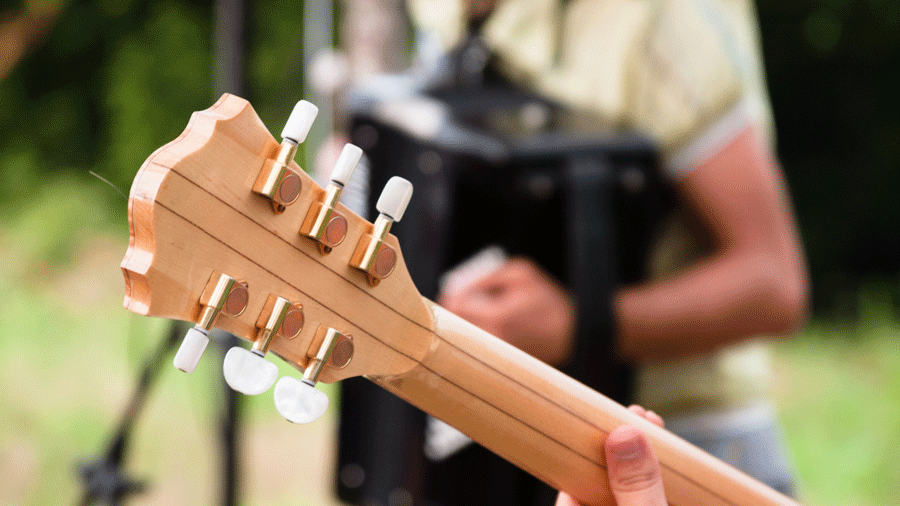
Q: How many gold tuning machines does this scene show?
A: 6